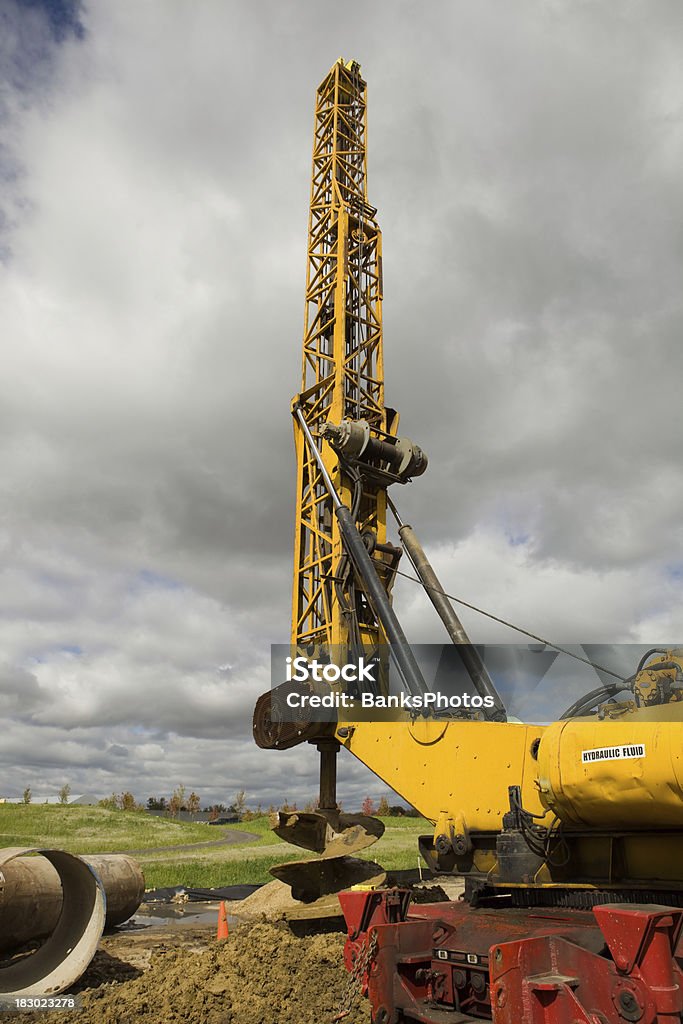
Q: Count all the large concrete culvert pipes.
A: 2